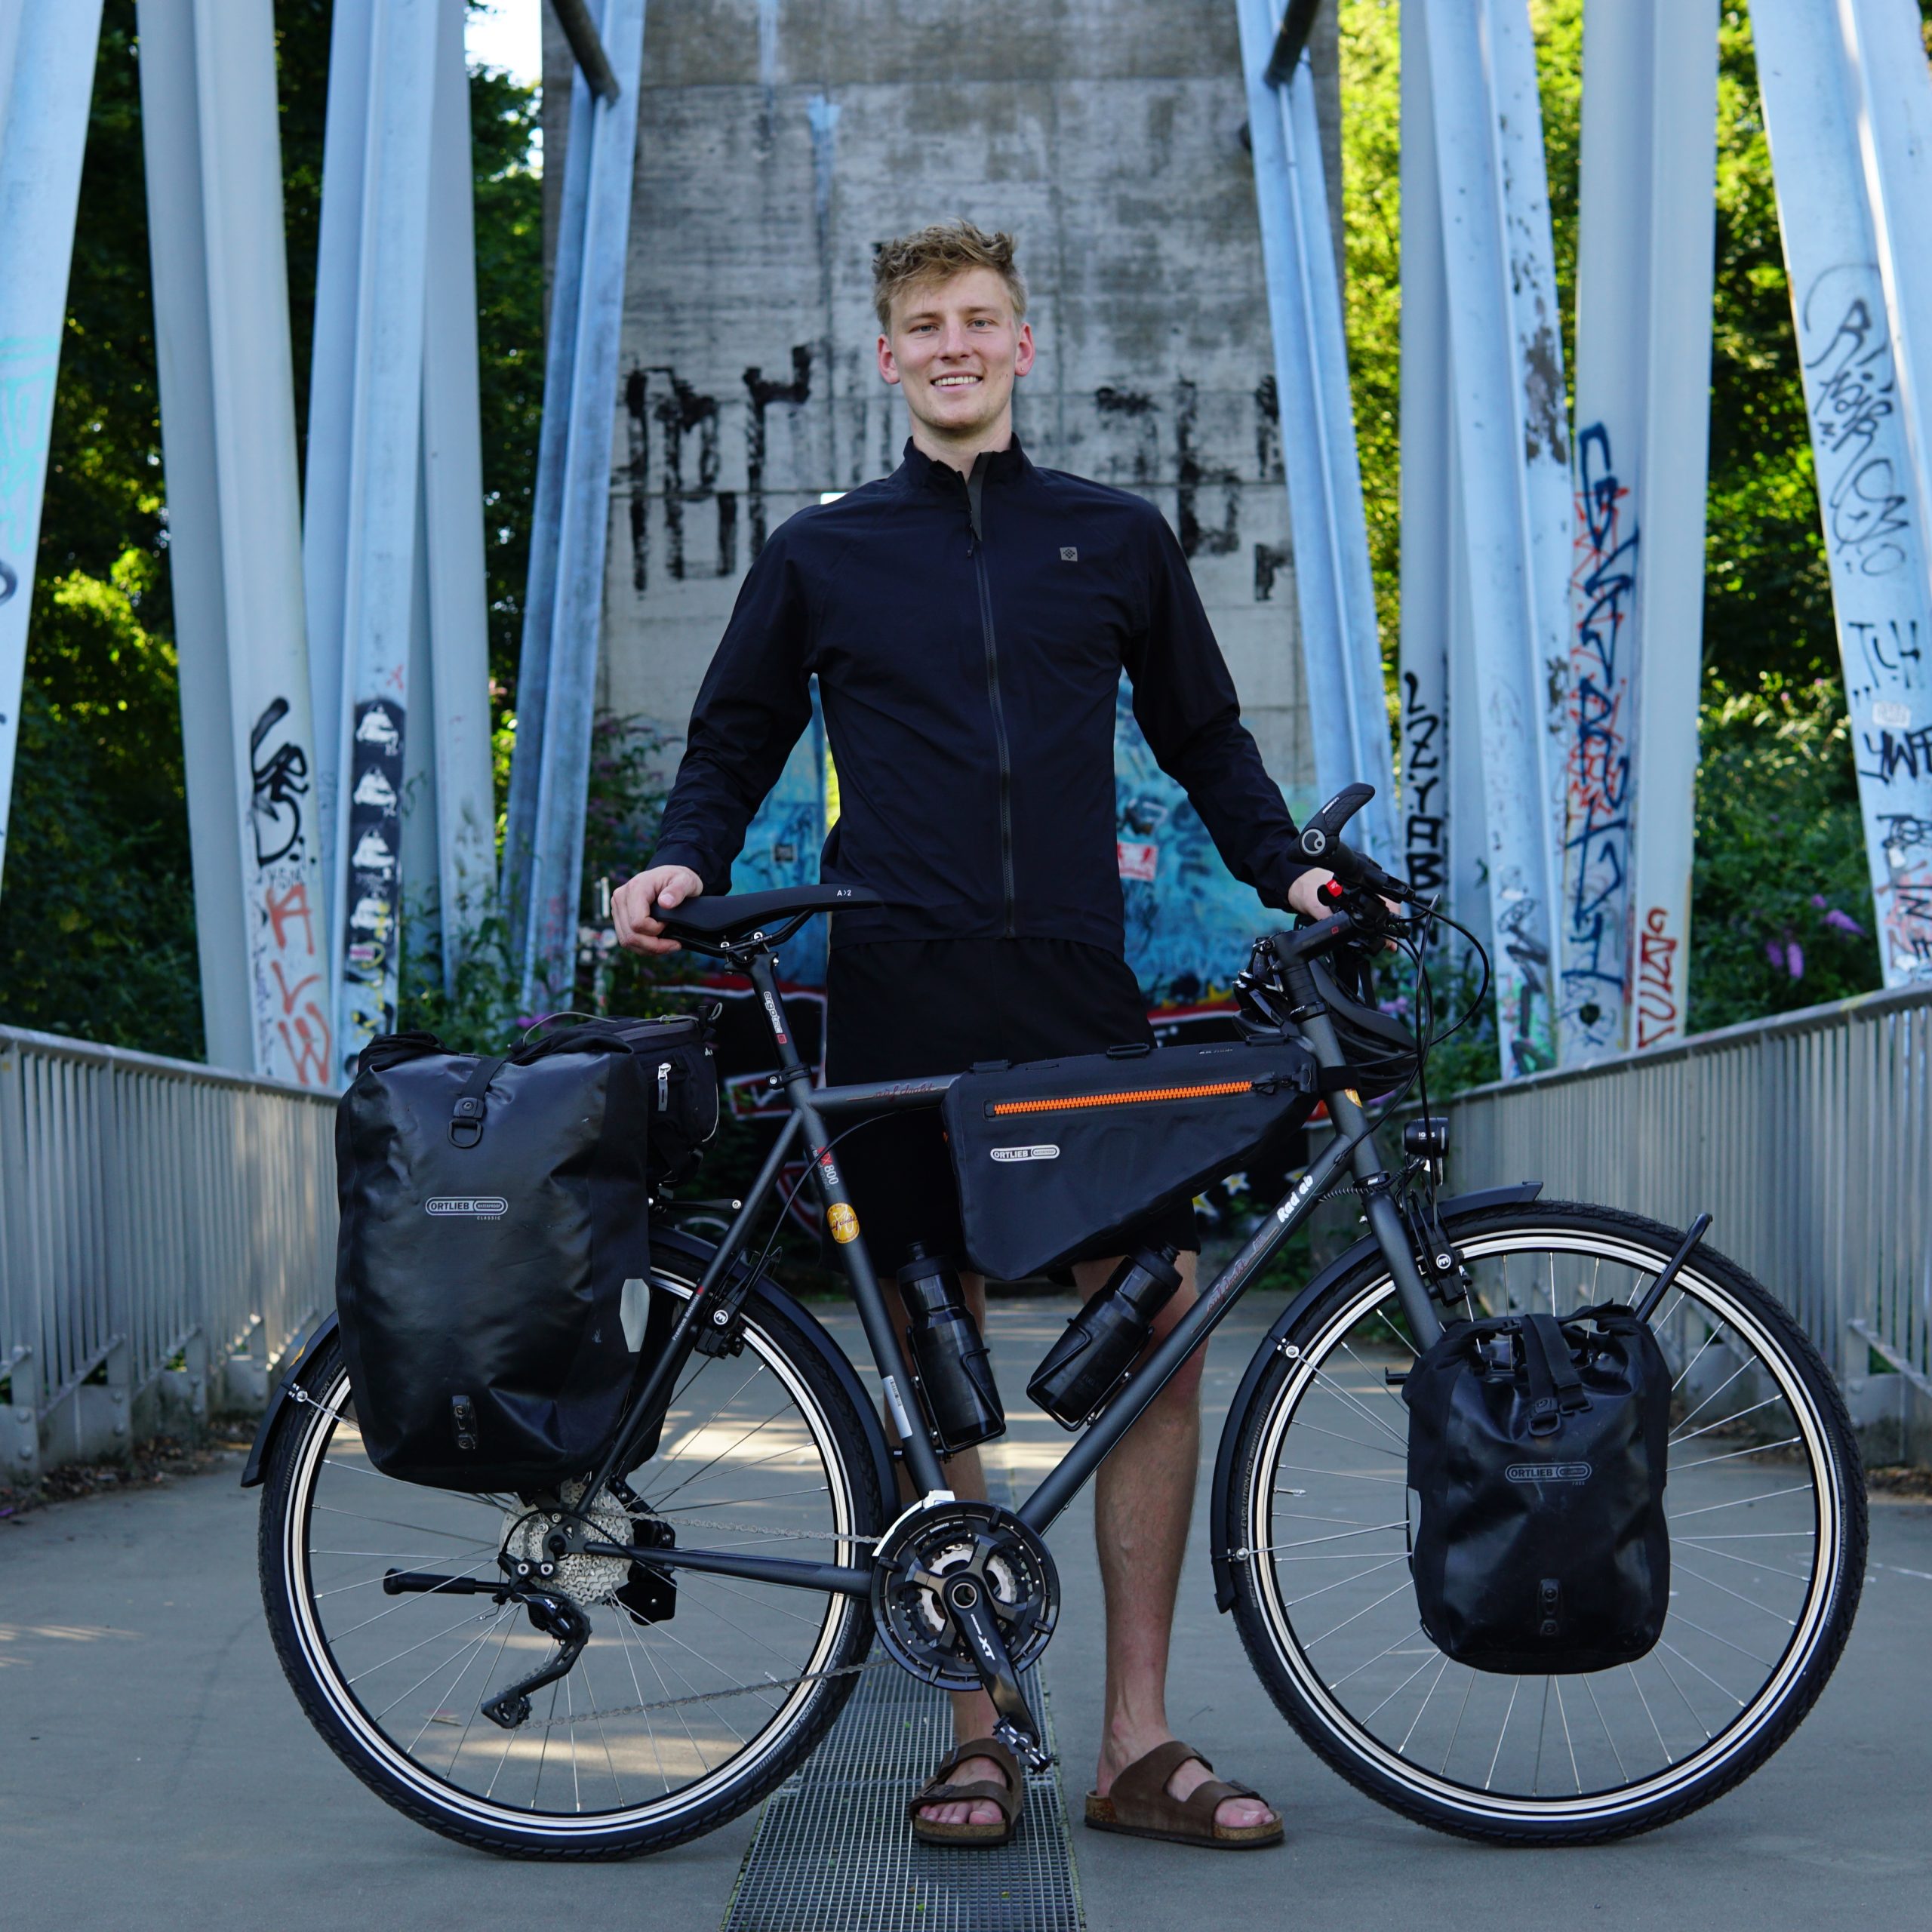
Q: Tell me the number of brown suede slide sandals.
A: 2